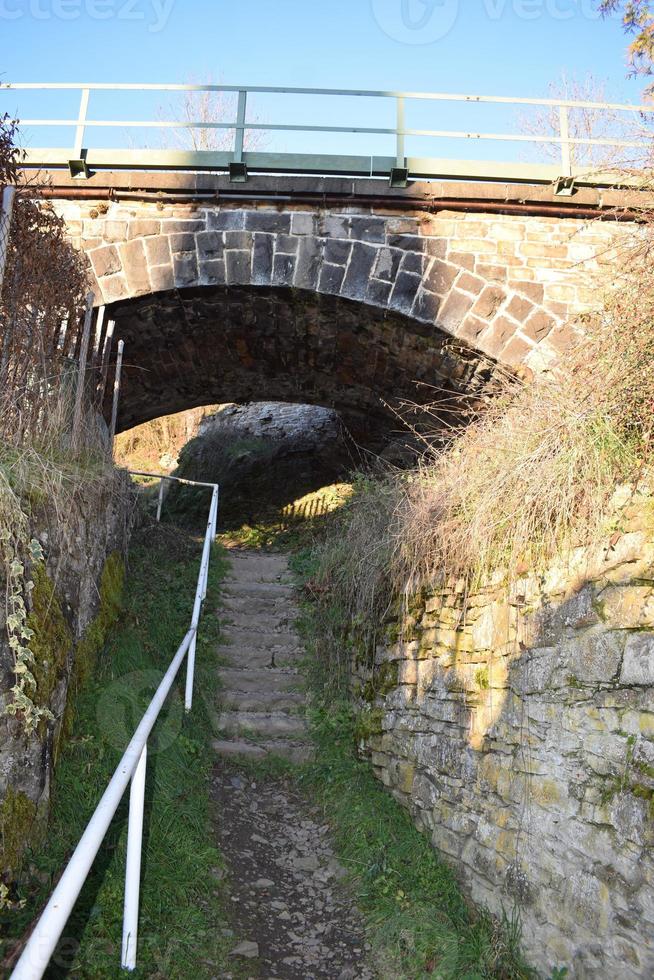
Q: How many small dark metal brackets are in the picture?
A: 4